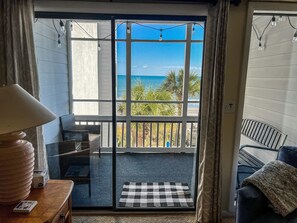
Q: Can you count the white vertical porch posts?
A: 2